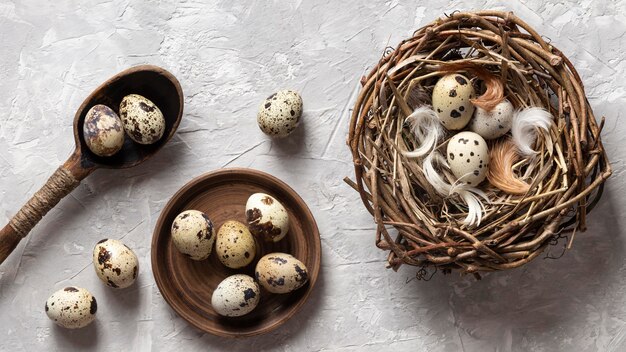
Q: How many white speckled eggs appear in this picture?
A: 13